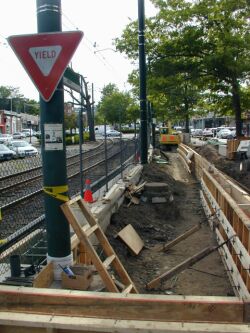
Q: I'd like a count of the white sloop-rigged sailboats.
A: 0